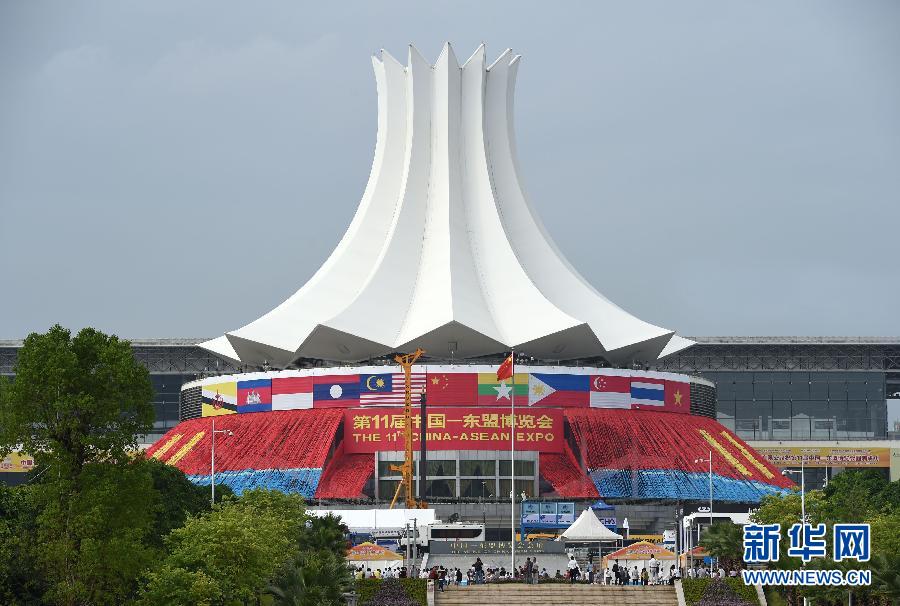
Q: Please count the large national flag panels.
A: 11